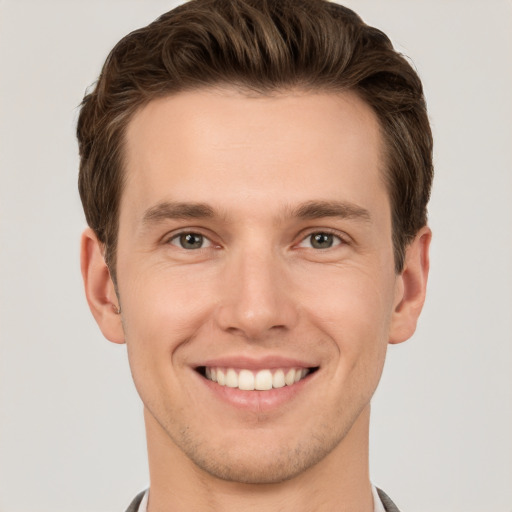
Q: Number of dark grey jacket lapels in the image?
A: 2